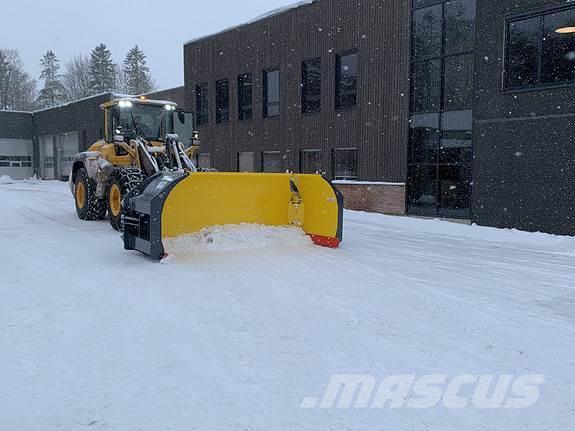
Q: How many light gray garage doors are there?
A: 3